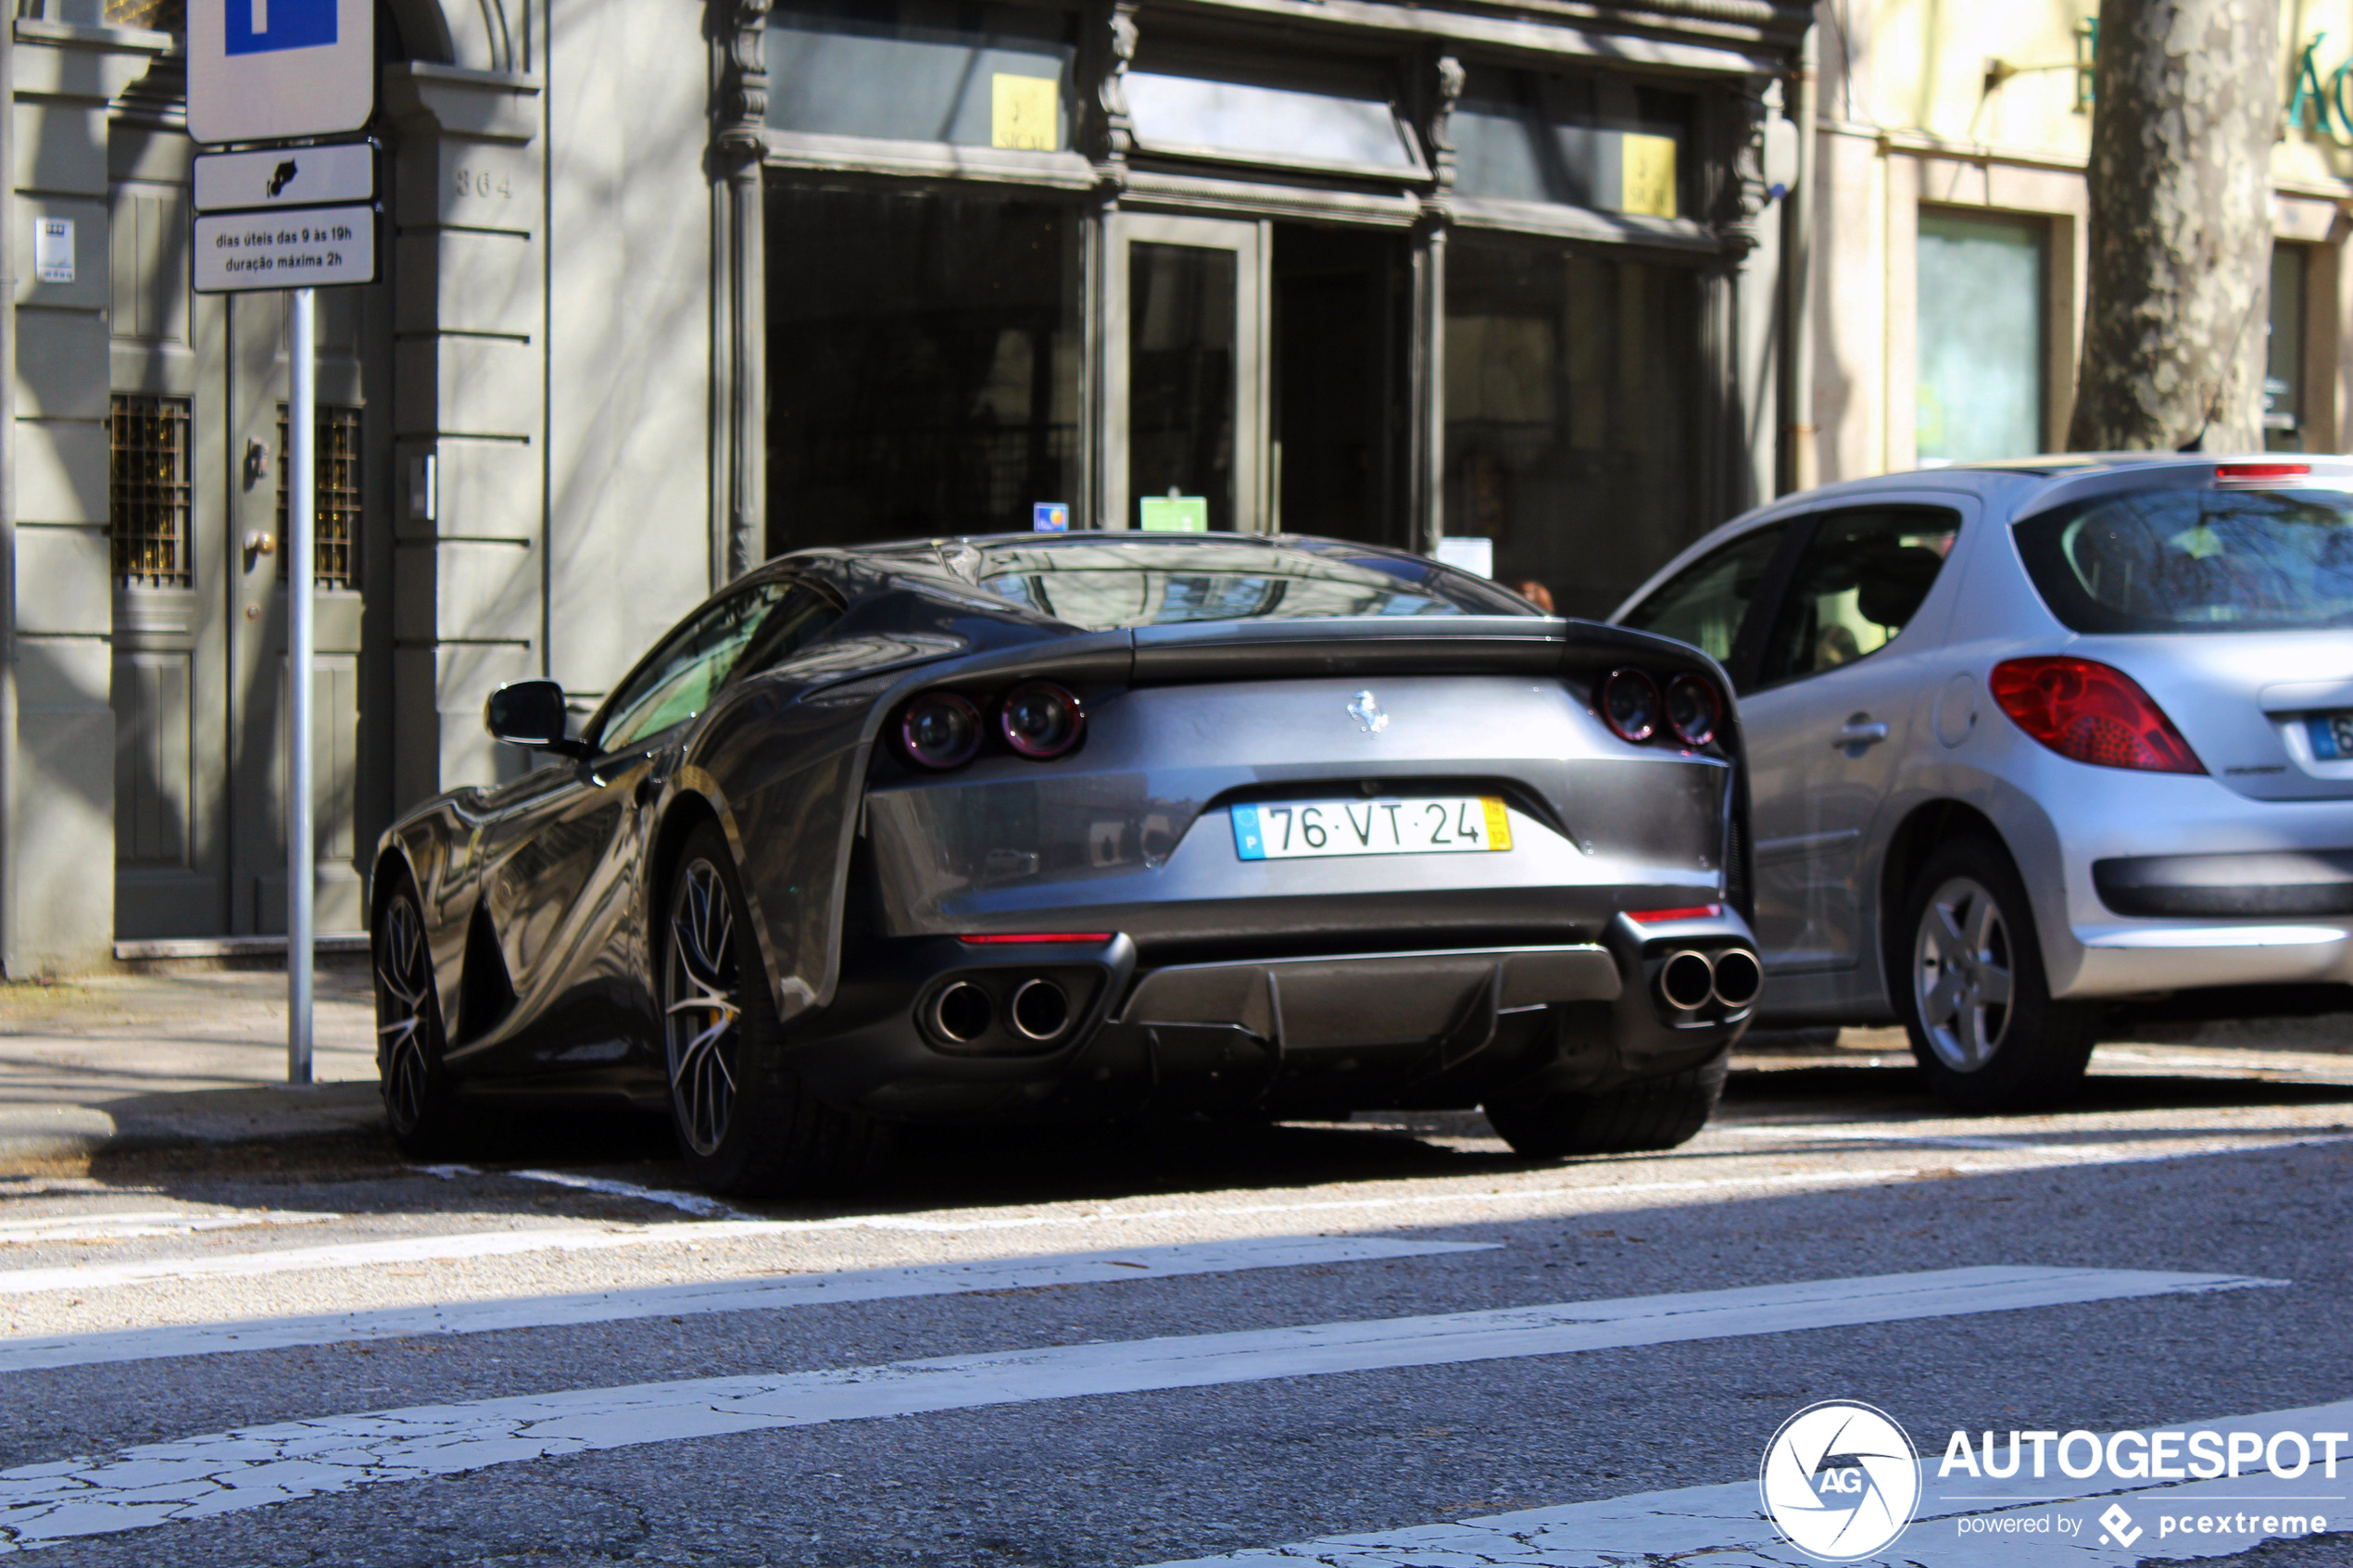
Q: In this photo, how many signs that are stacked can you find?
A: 3